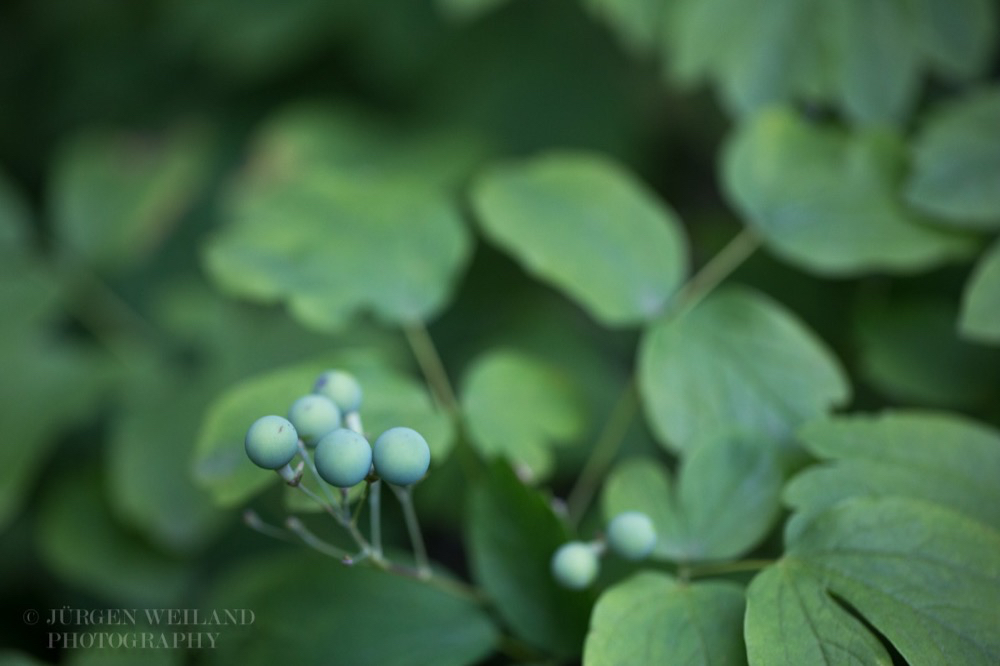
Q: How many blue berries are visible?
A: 7